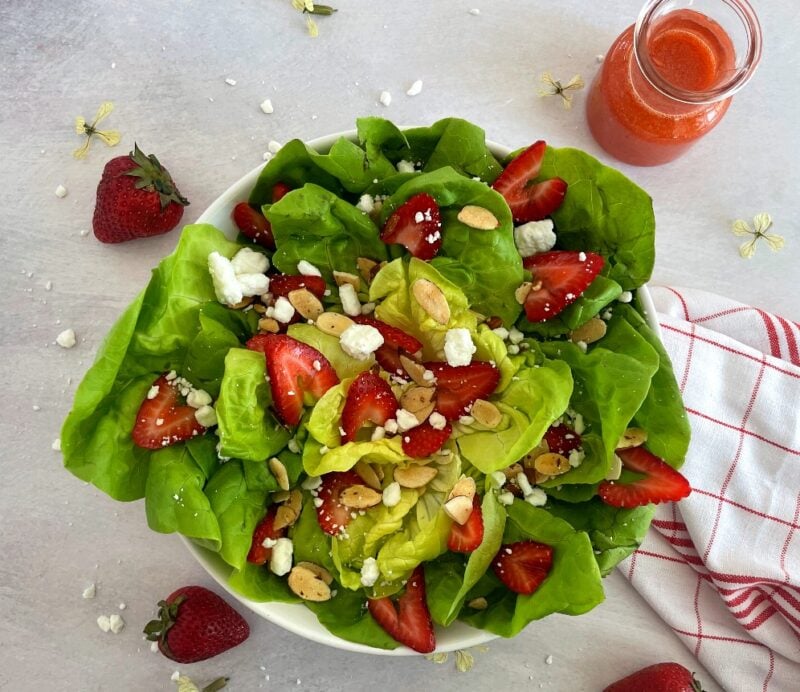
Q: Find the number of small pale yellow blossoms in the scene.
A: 6